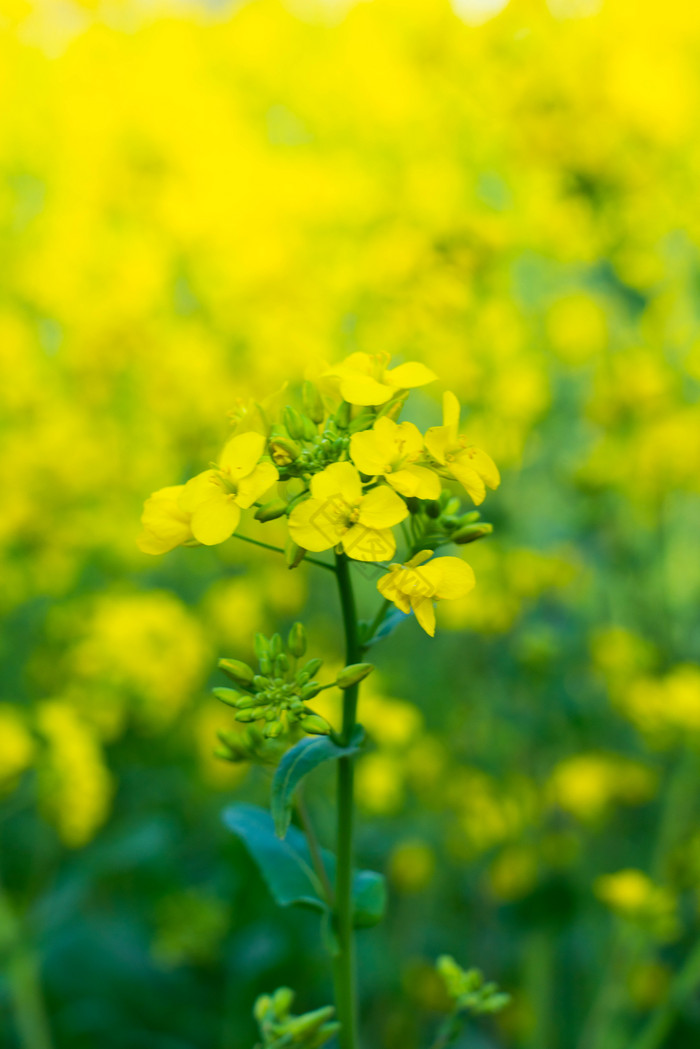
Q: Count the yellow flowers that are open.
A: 7